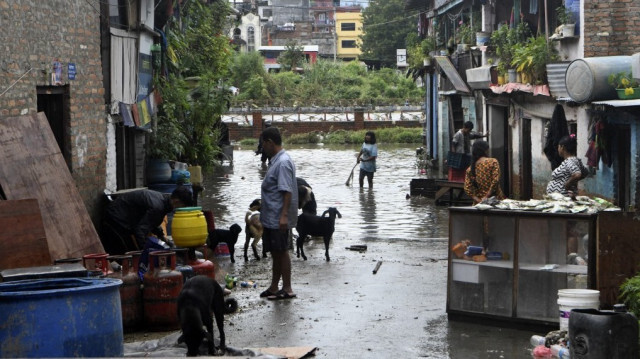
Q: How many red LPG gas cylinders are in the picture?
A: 5